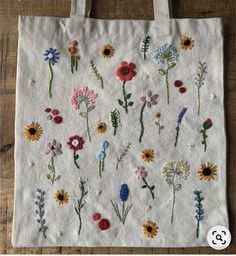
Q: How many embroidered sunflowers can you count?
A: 8